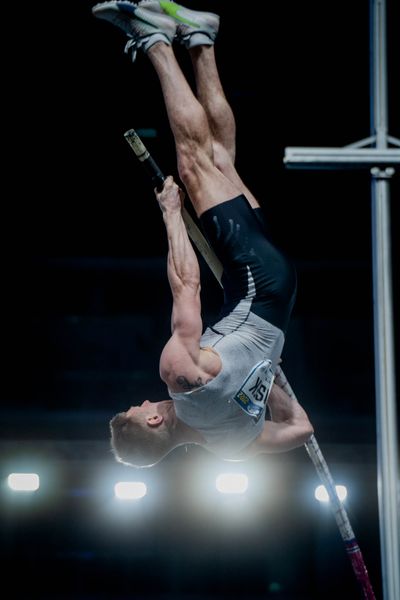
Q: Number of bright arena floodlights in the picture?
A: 4